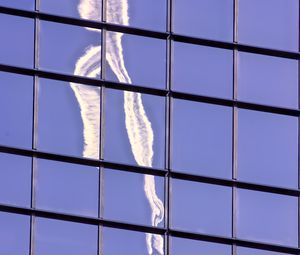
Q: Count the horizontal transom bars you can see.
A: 4